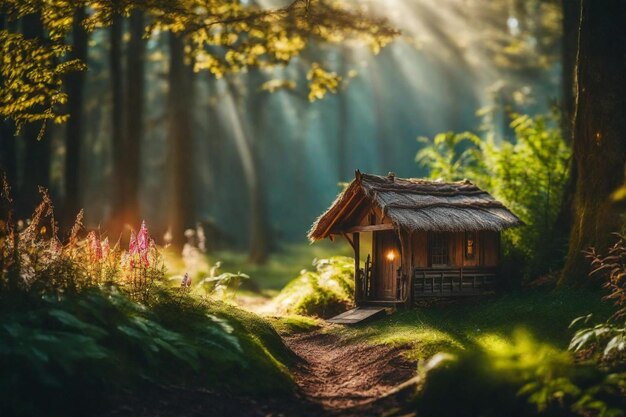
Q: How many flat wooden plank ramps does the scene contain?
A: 1